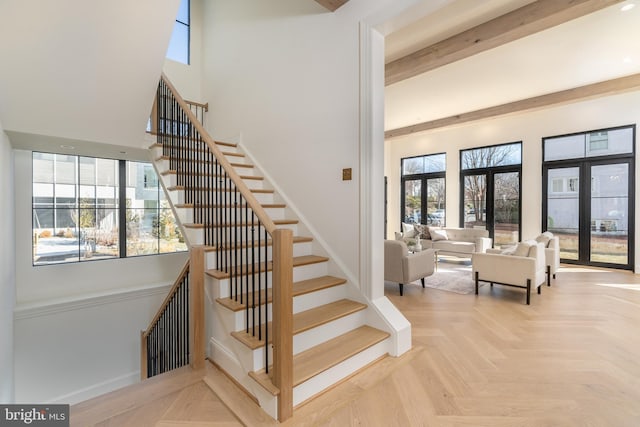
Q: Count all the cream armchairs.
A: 2